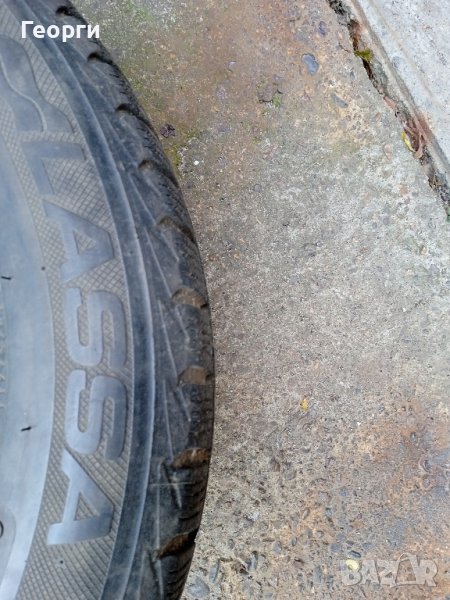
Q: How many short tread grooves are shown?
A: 9